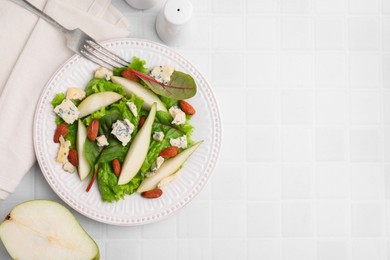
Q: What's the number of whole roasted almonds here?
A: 9